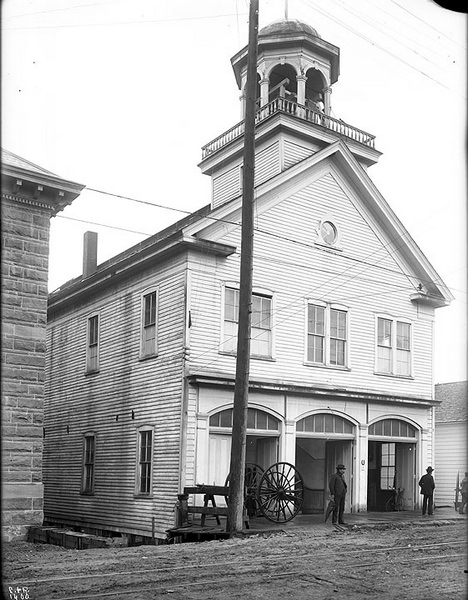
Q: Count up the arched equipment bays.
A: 3